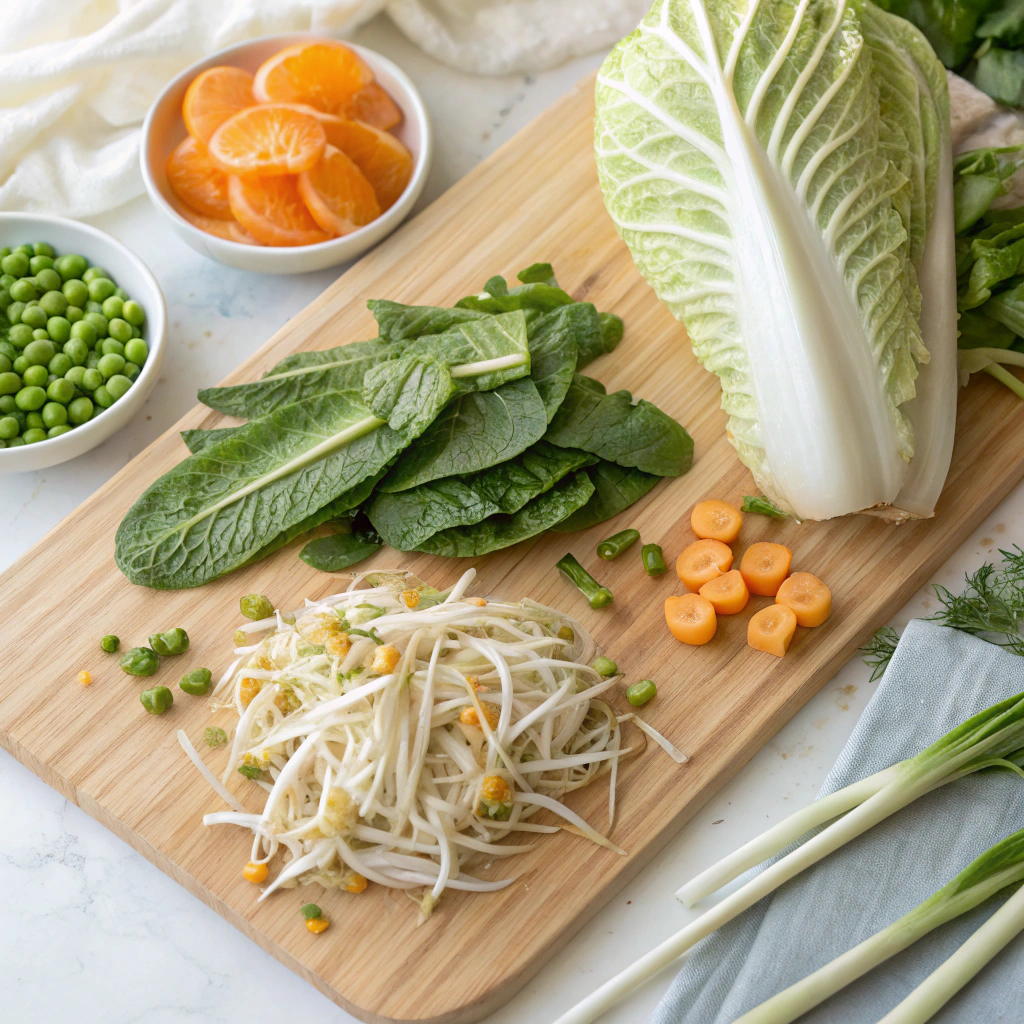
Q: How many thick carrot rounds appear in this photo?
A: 7